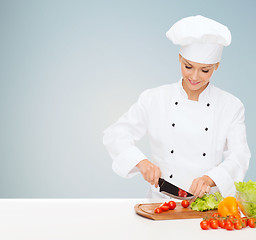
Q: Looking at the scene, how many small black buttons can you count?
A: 7